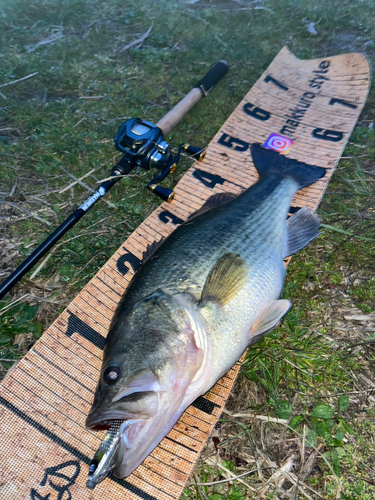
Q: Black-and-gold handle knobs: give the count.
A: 2